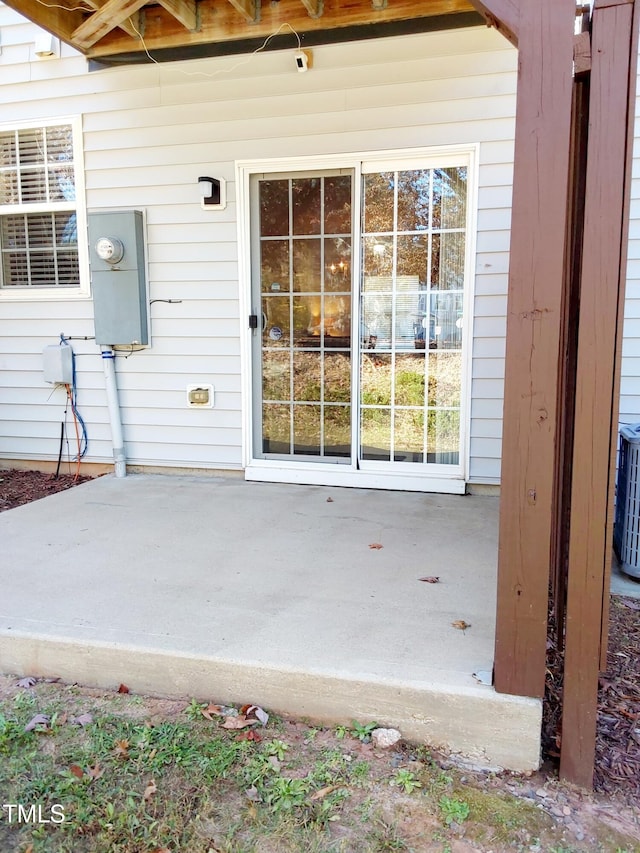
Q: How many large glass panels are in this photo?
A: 2